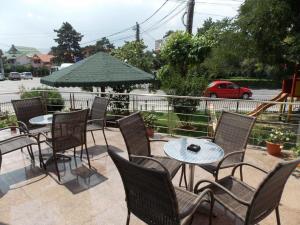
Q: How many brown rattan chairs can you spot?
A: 8